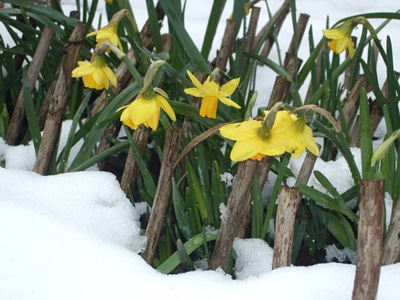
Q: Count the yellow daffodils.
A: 7